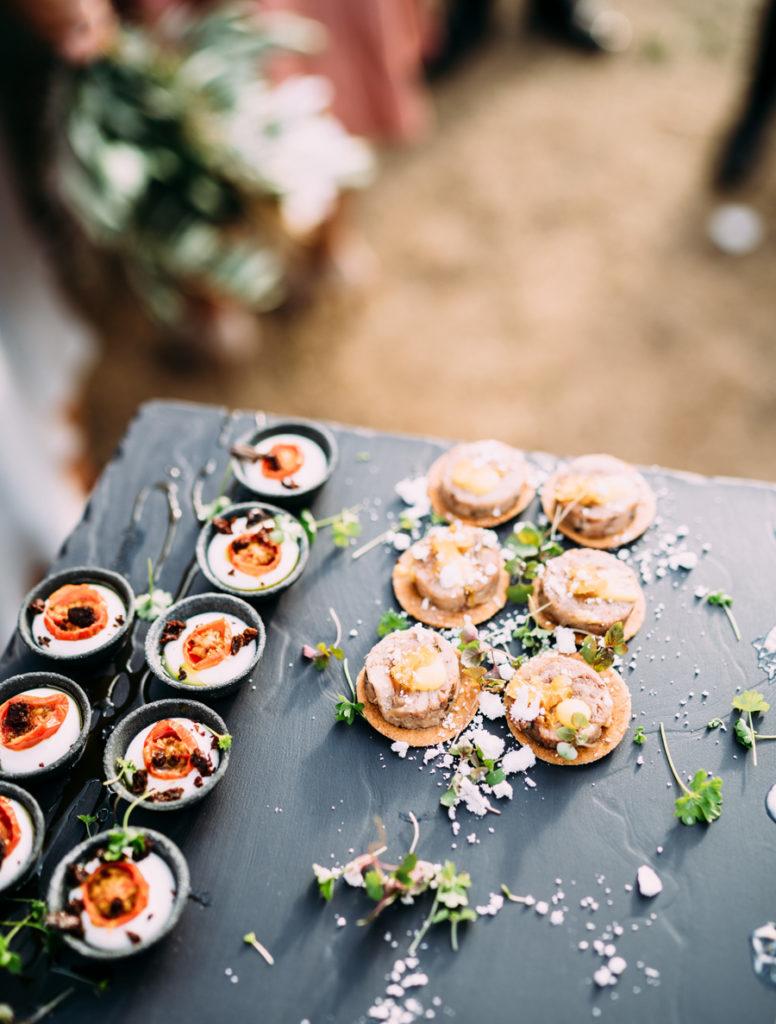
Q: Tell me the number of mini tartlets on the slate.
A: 6